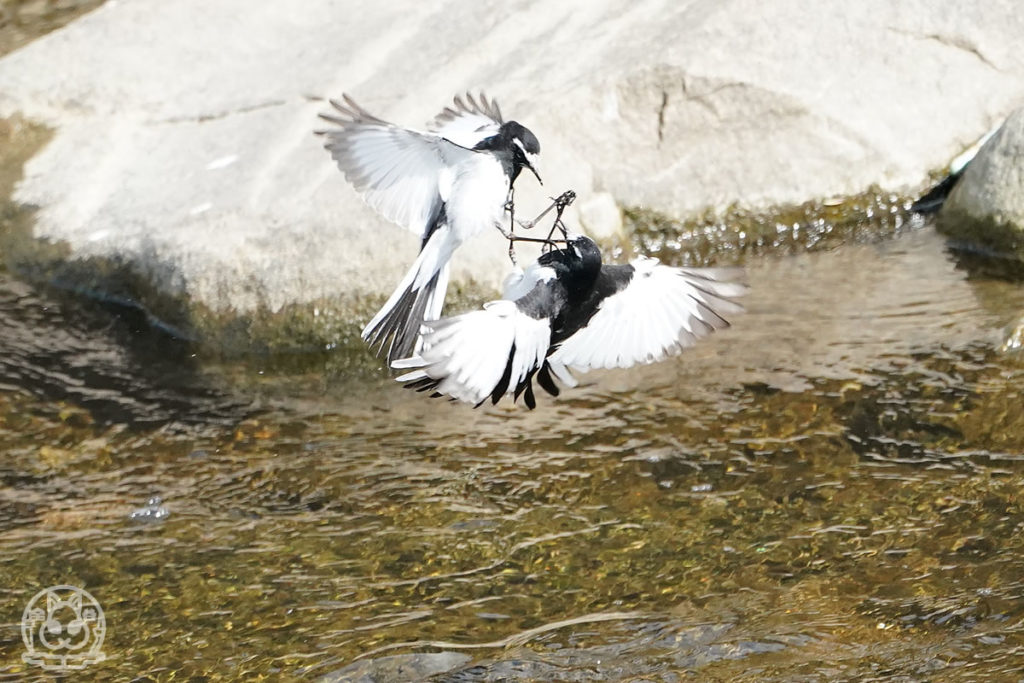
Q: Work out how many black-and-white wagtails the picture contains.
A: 2